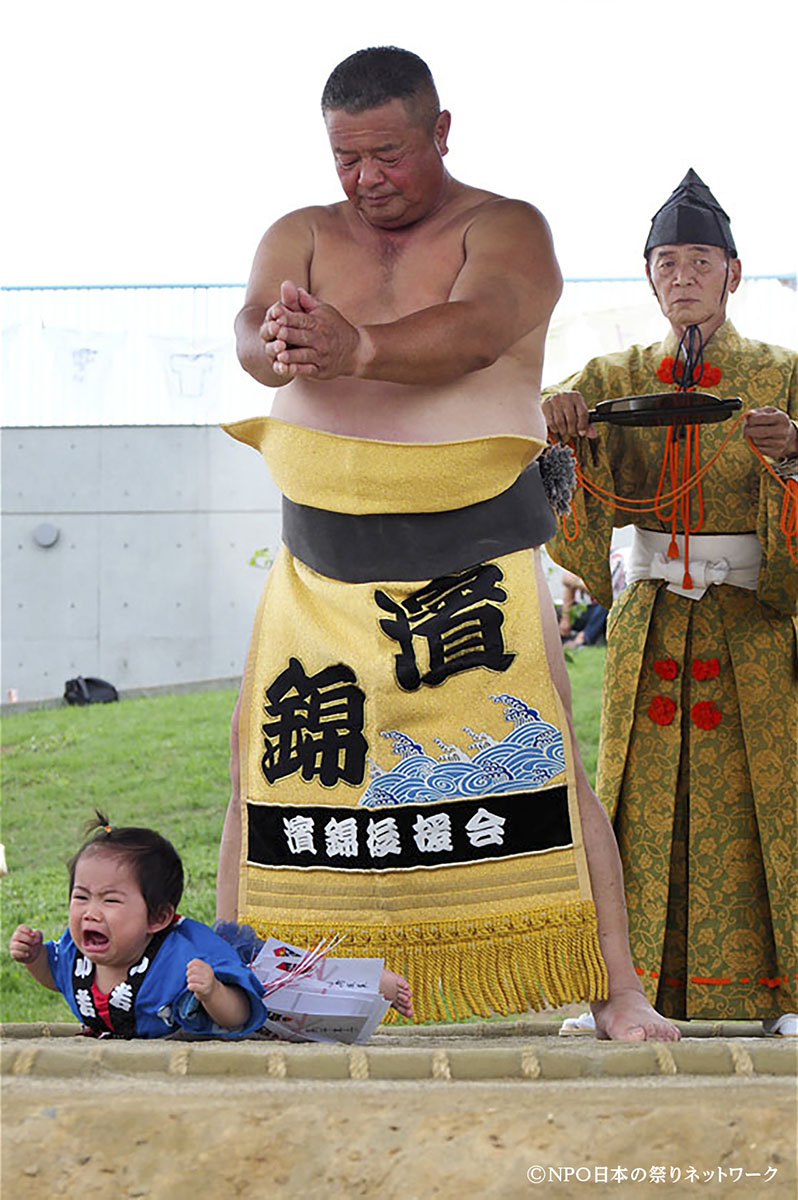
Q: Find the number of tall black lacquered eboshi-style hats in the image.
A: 1